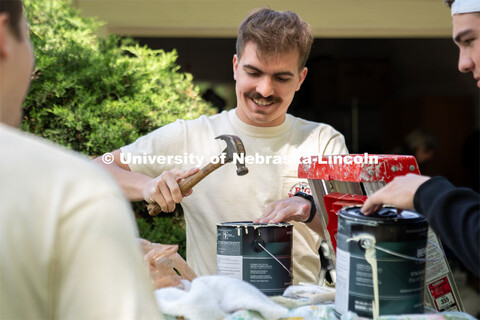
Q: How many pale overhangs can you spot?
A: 1